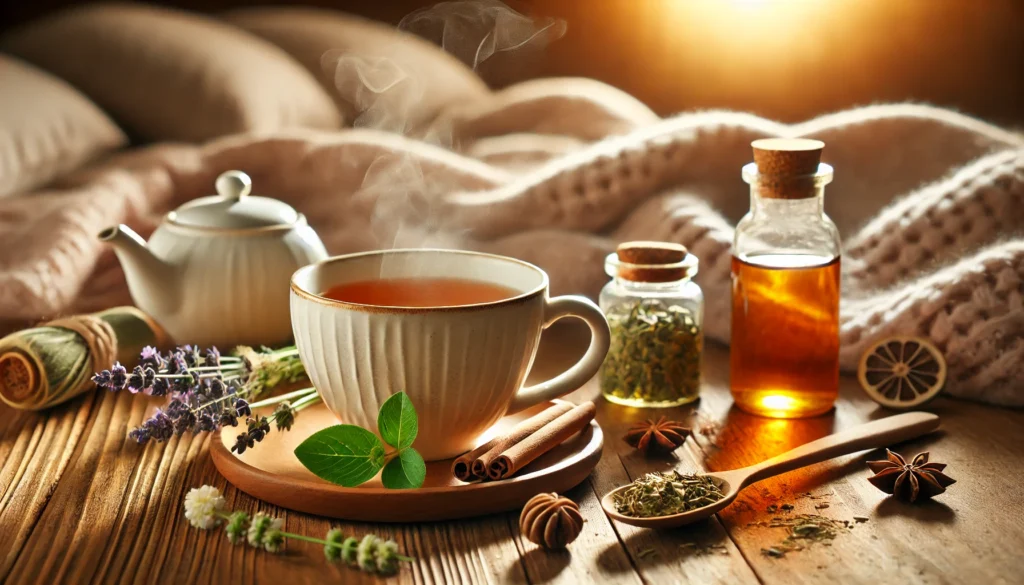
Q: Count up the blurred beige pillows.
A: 3